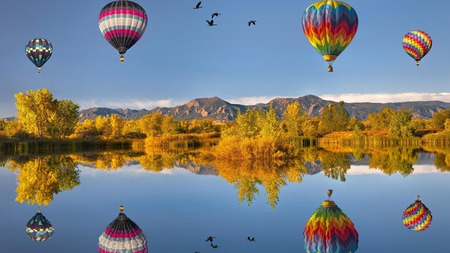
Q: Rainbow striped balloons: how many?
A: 2